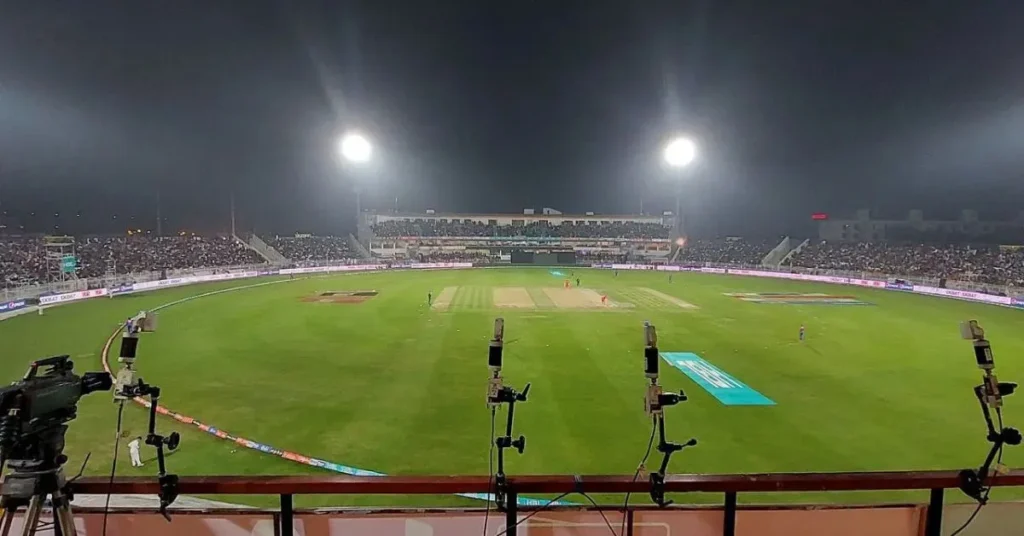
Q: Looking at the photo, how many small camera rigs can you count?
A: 4